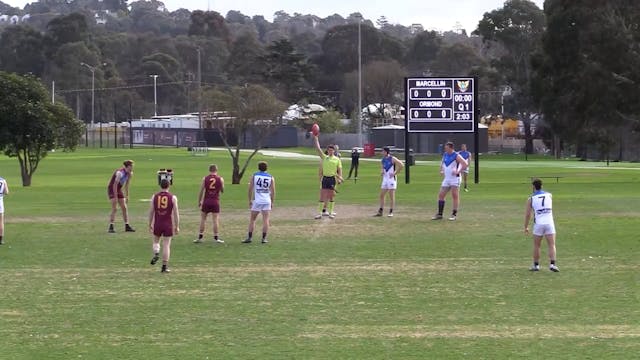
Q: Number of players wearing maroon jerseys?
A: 3